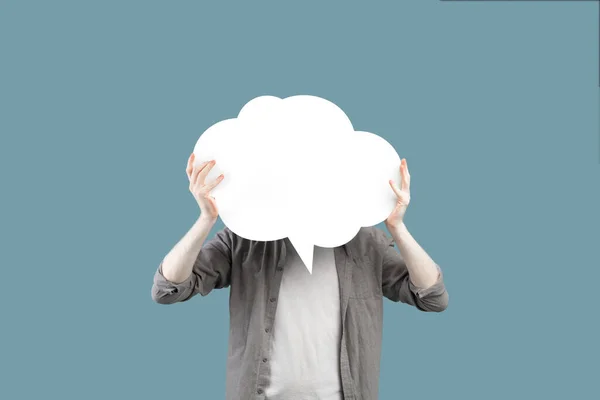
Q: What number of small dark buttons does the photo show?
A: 5